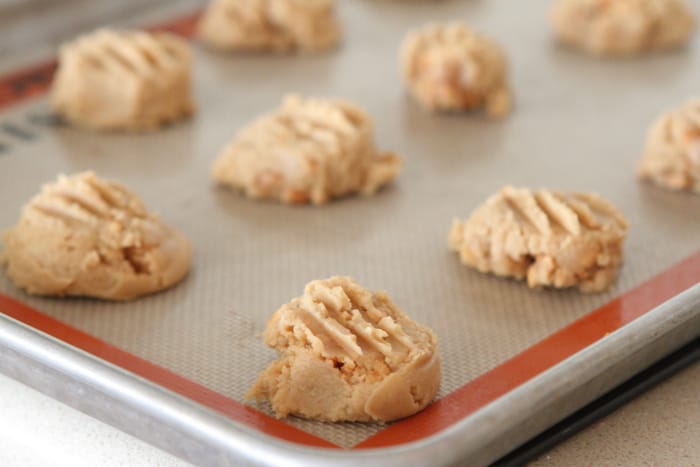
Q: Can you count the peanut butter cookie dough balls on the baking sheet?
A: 9